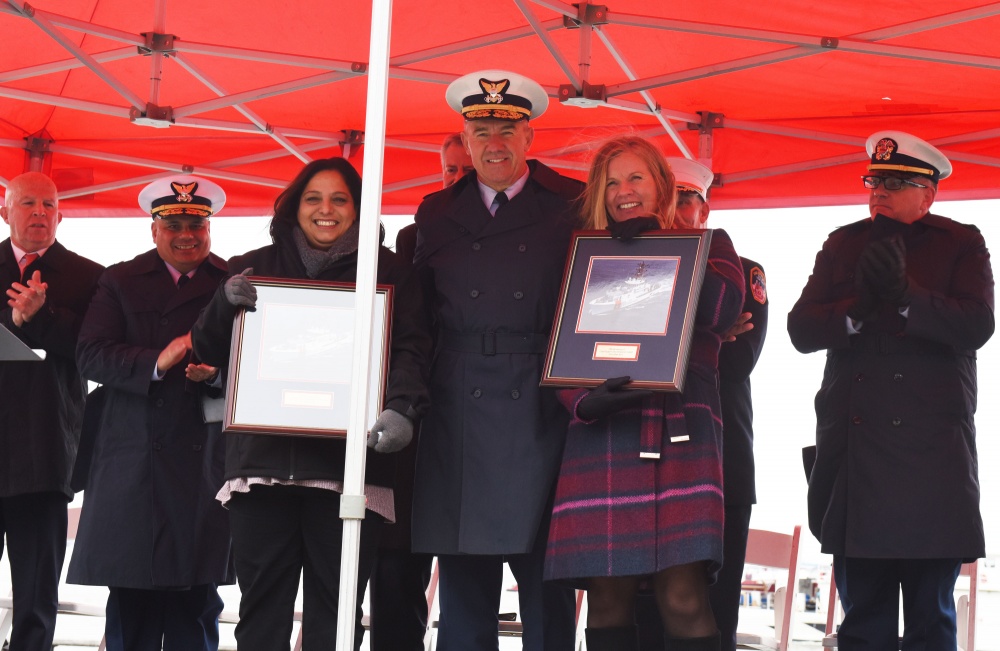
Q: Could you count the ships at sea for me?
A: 2